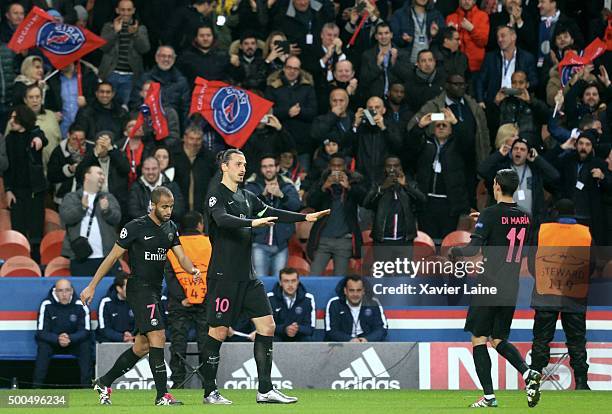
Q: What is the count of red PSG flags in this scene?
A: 4